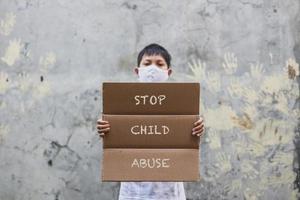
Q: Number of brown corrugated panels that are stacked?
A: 3